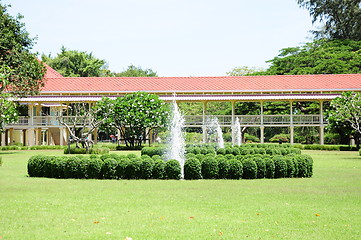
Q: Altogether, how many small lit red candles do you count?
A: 0